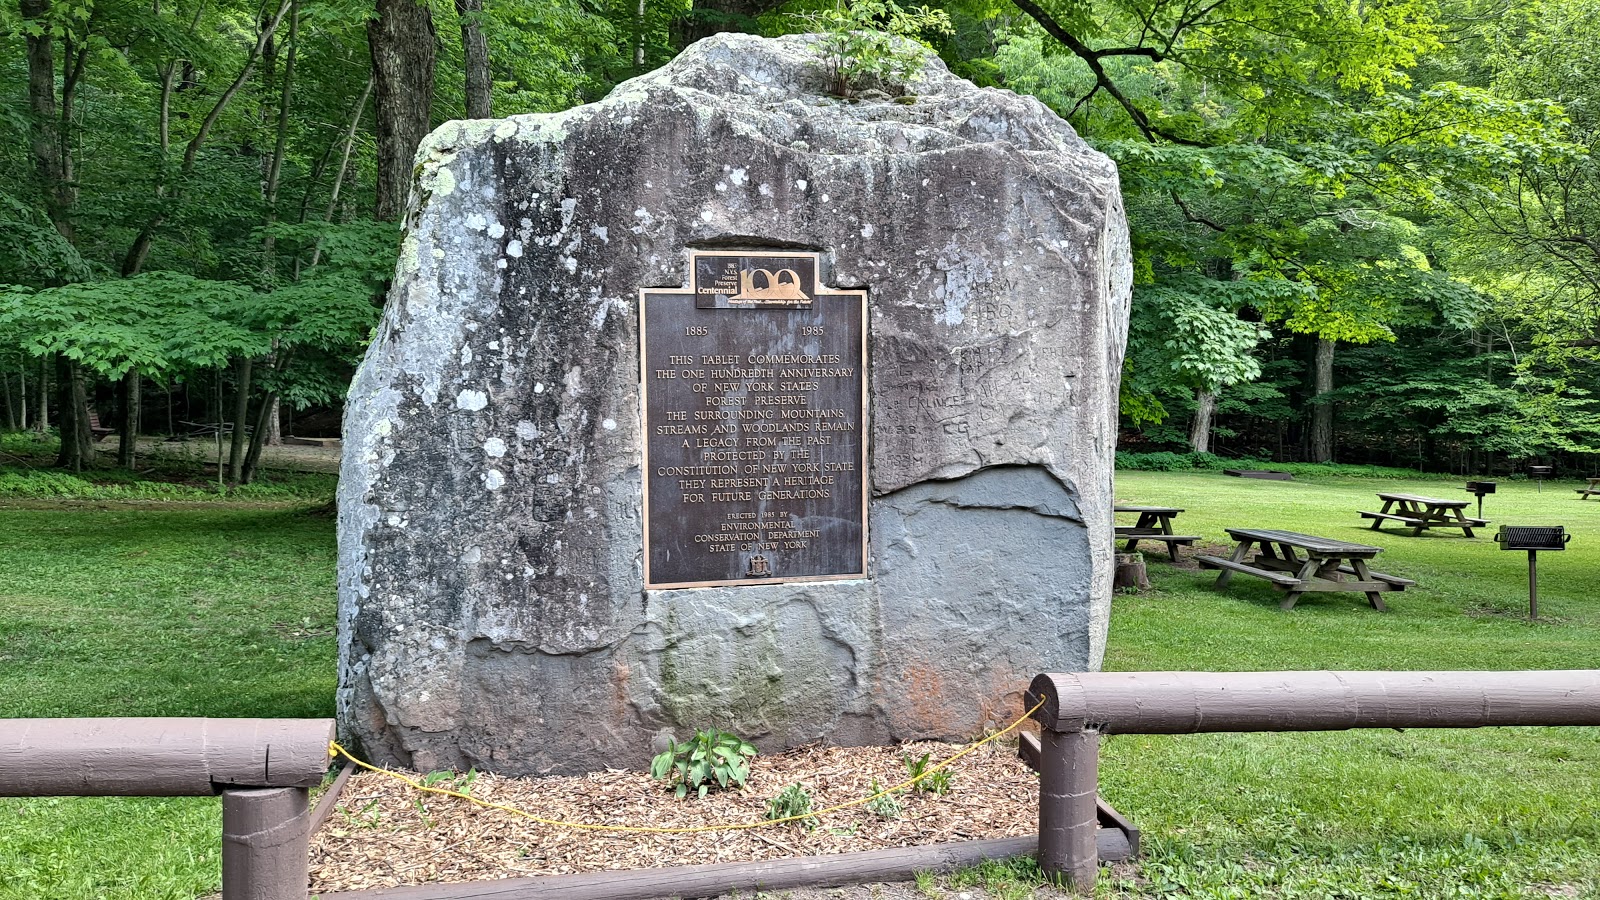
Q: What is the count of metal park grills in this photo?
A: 3